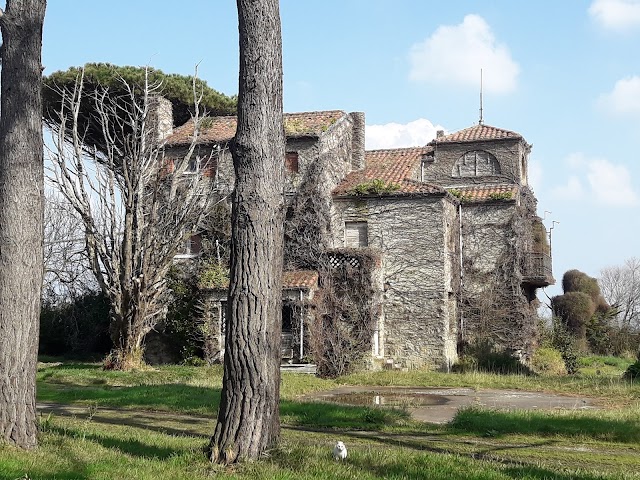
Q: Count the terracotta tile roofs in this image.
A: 5